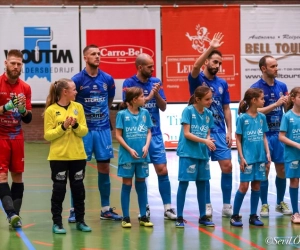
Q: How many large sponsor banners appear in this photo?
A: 4